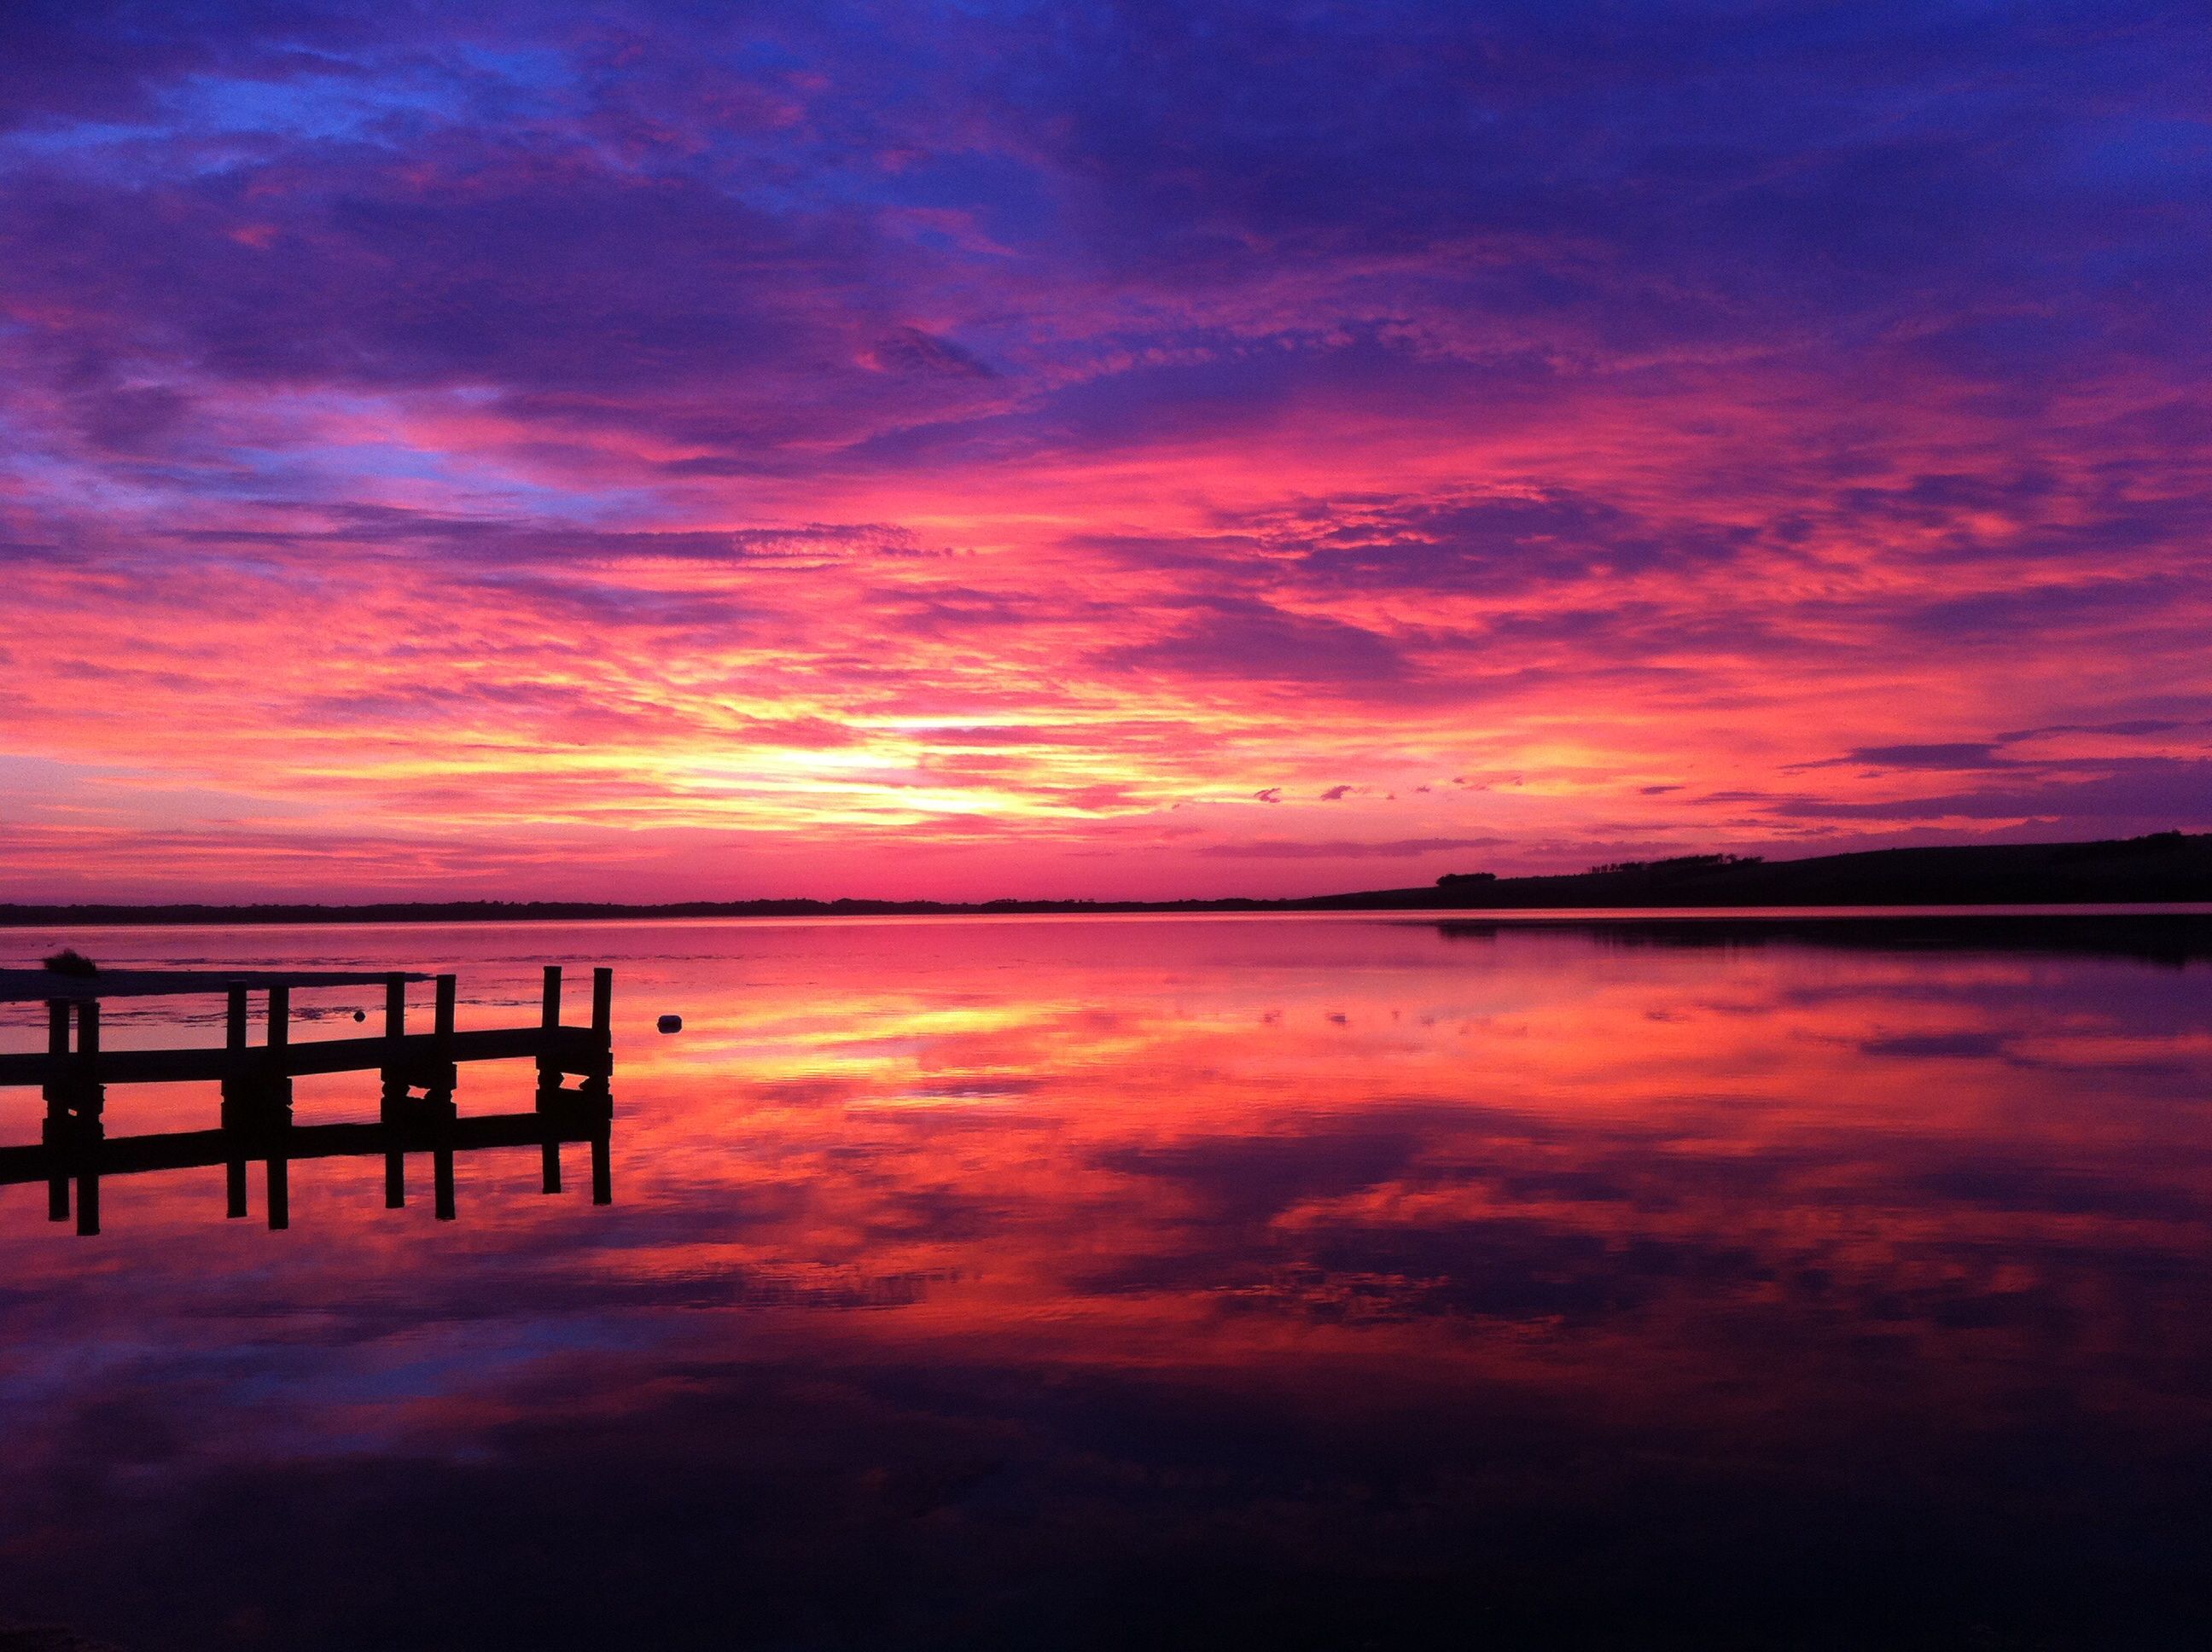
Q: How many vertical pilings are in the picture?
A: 8